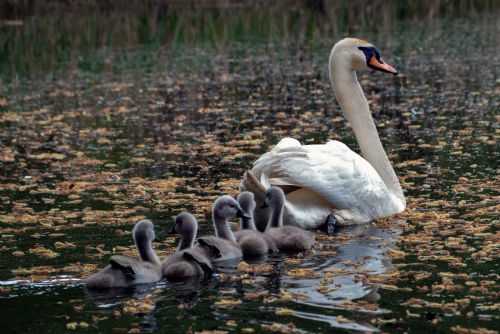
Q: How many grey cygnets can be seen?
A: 5